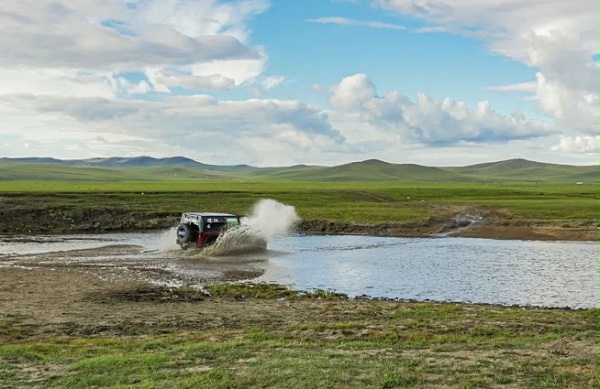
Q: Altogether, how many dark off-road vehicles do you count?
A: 1